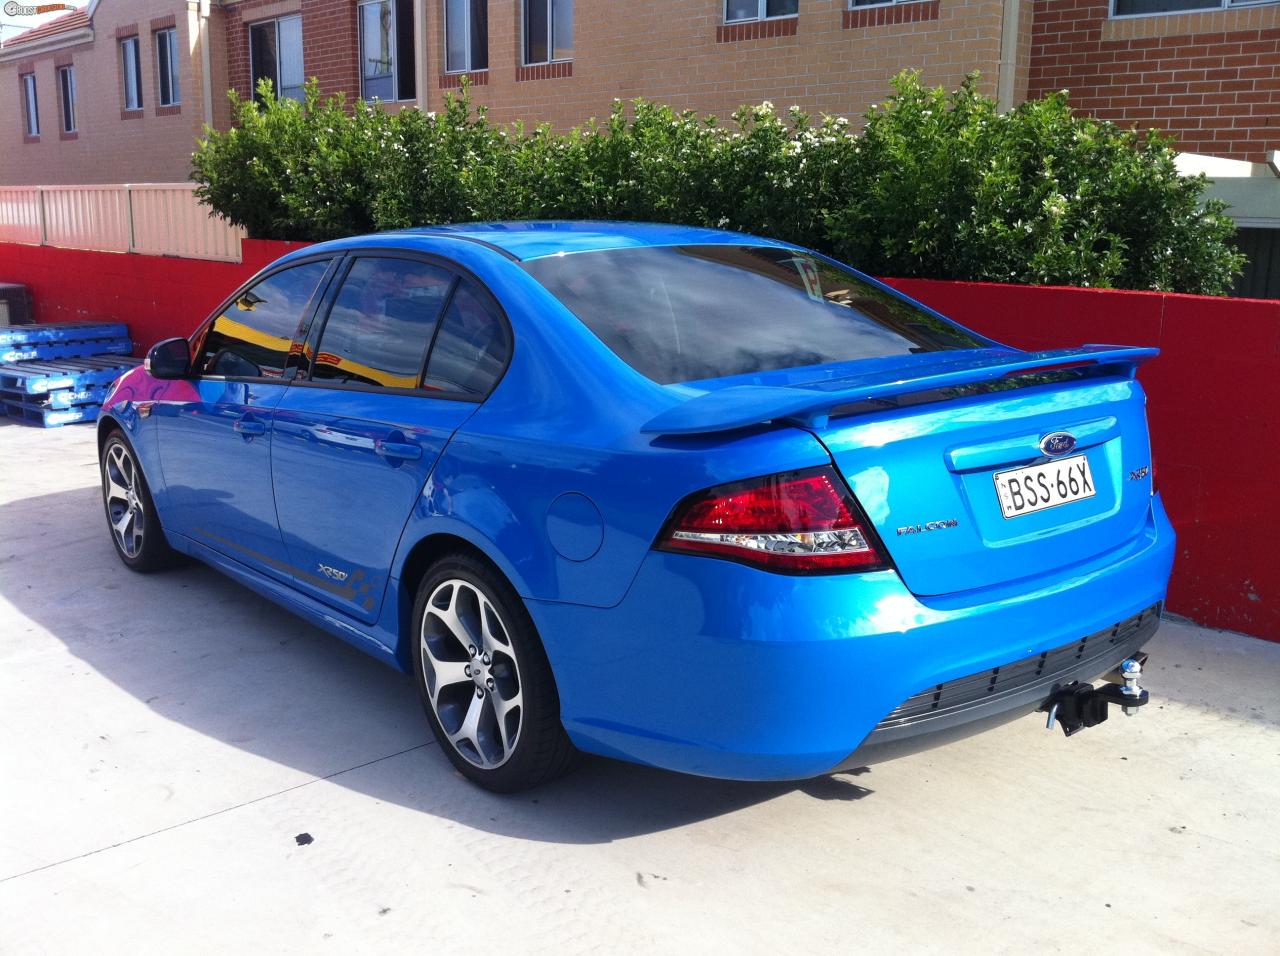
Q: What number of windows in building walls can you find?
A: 11